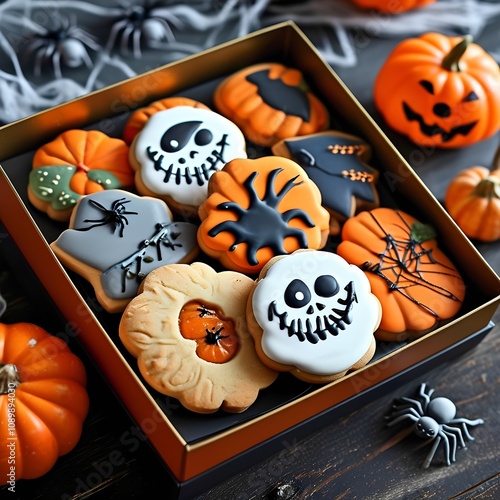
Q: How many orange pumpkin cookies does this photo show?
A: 5